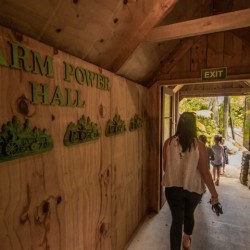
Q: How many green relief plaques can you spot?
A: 4